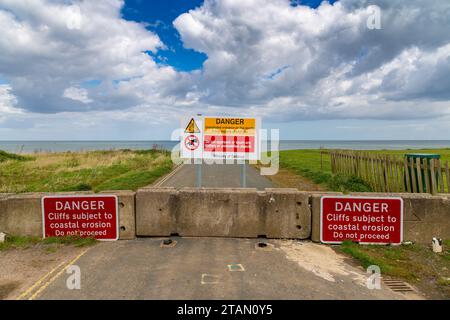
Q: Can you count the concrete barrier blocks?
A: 3